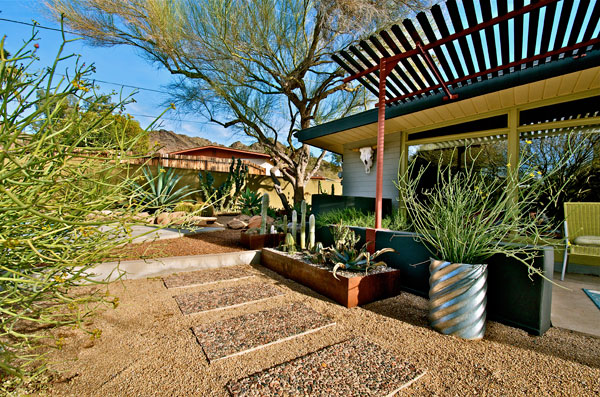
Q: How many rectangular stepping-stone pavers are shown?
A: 4